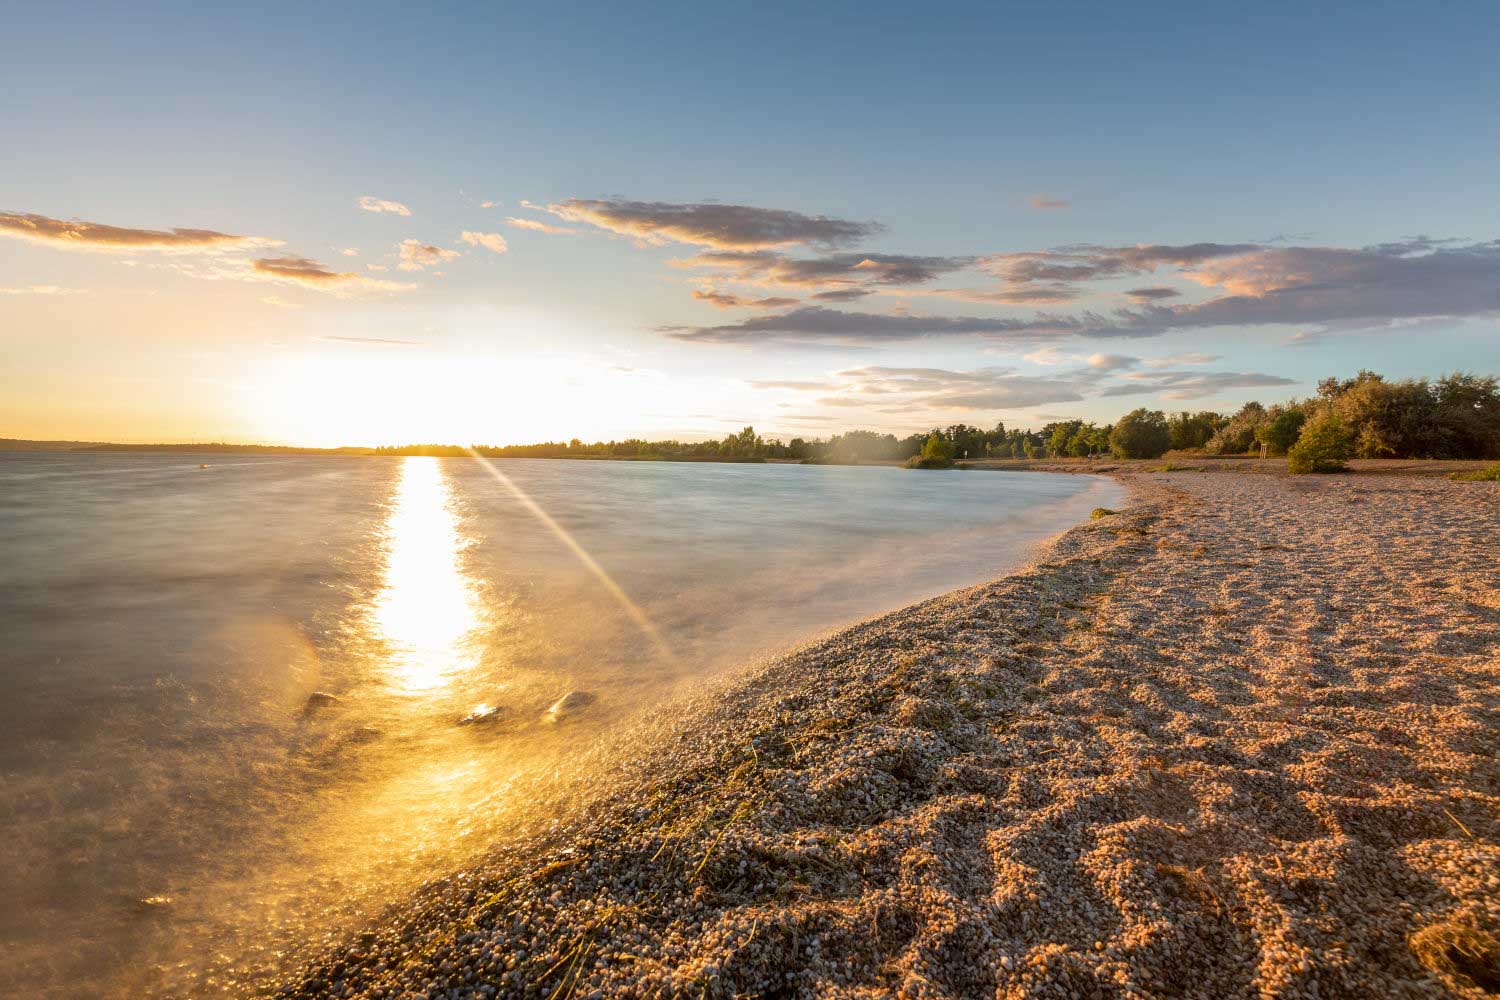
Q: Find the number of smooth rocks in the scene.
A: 3